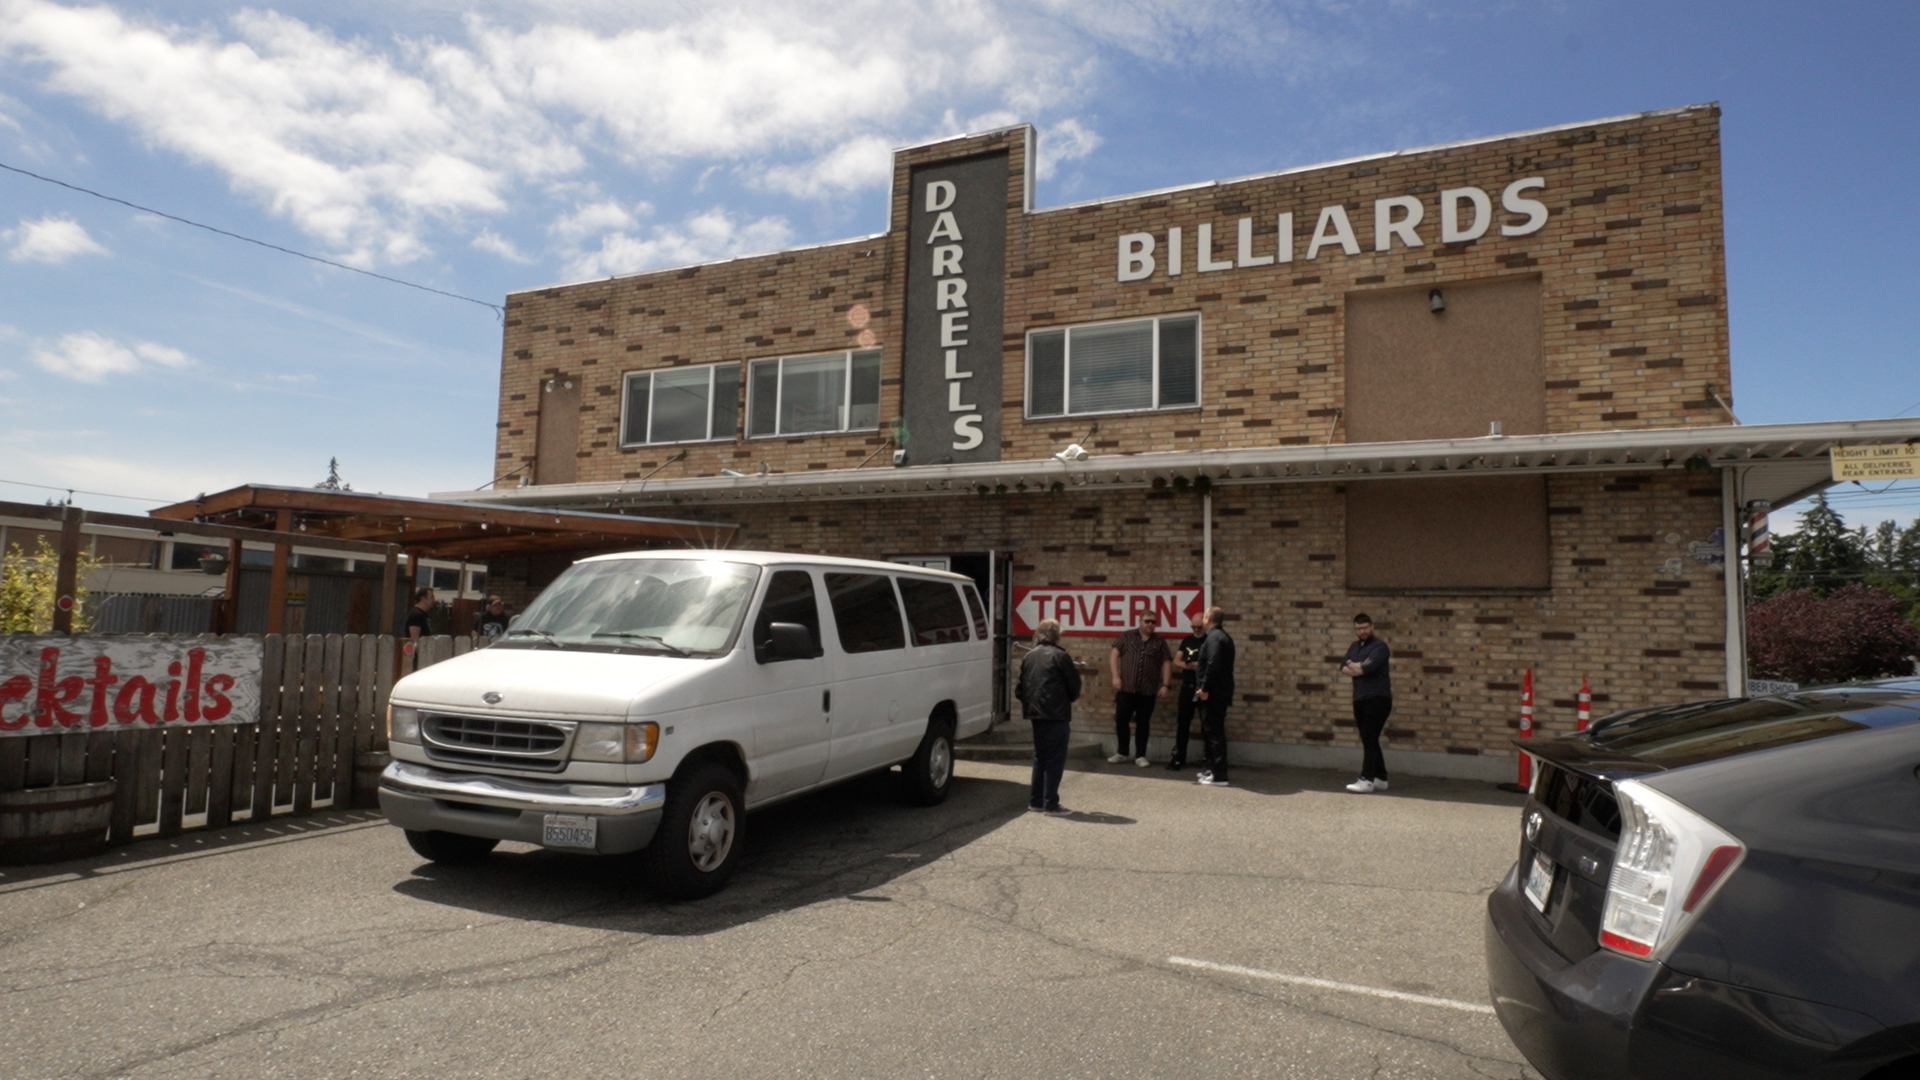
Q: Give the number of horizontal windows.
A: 3